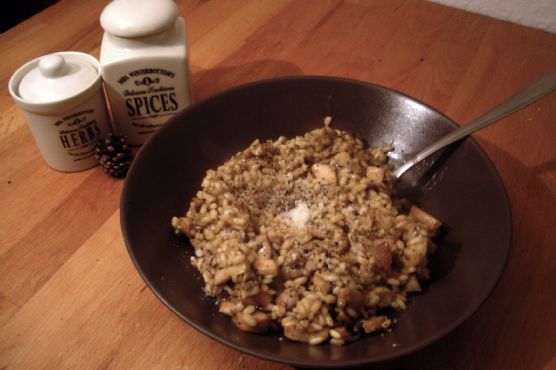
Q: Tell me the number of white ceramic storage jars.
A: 2